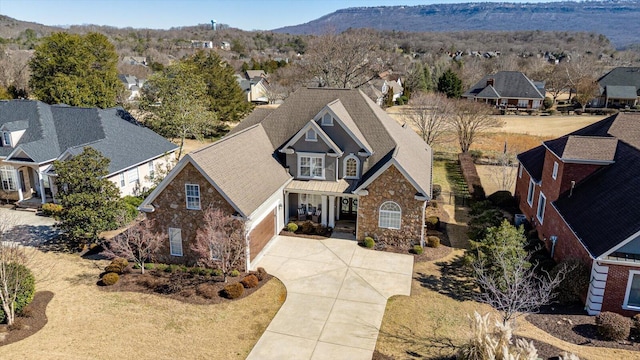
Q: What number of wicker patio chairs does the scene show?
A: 2